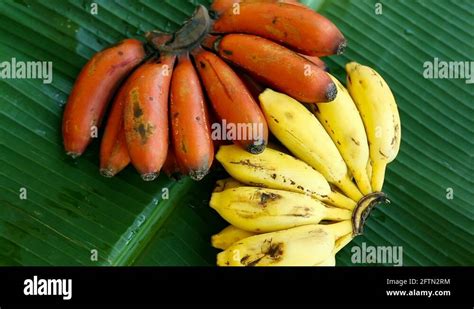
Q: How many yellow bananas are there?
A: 8